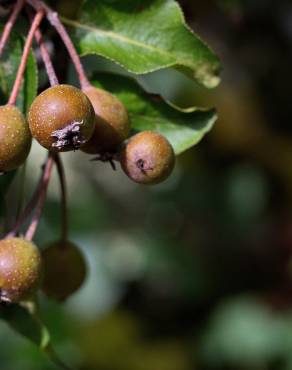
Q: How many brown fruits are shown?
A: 6